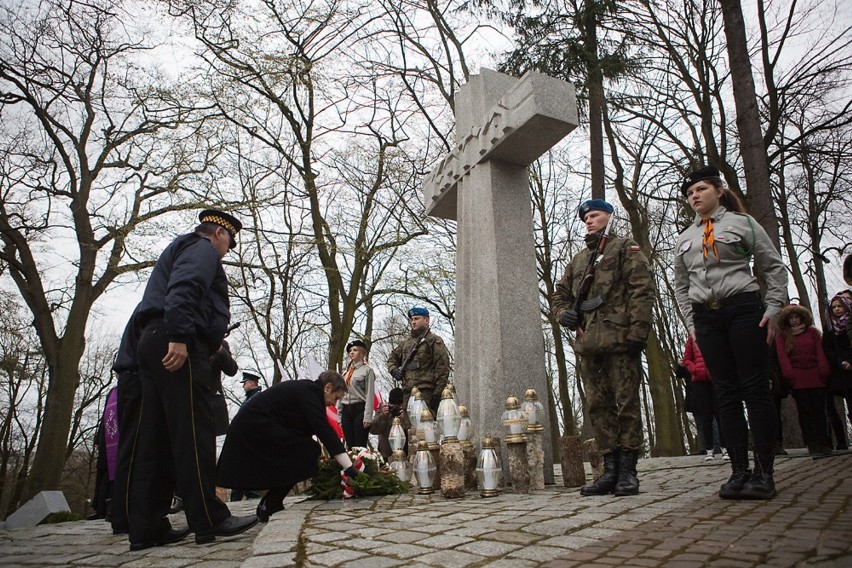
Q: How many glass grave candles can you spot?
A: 12